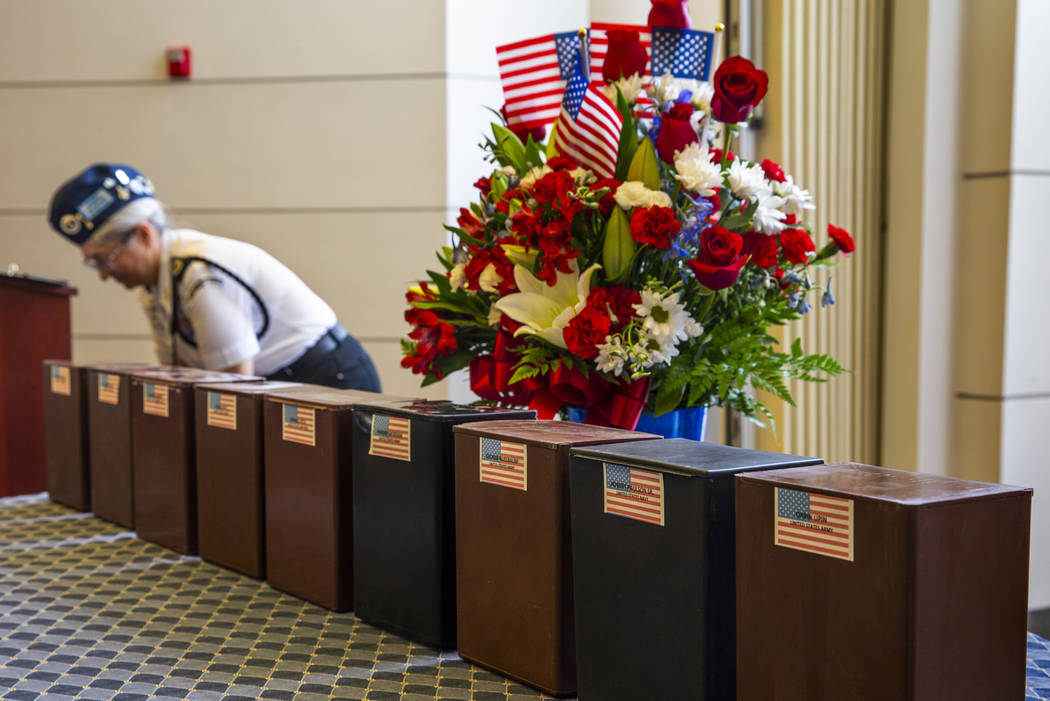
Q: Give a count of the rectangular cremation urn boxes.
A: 9